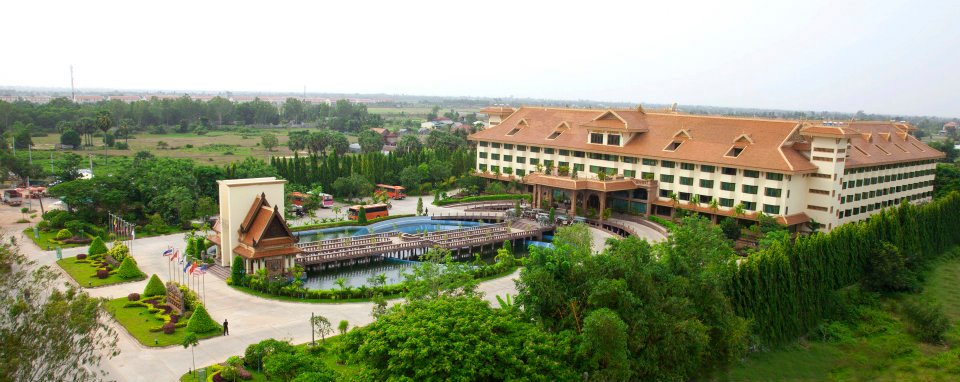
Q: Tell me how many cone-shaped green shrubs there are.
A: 4